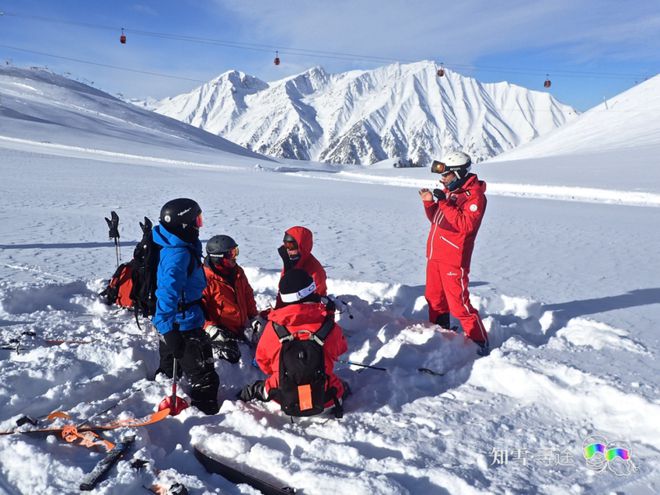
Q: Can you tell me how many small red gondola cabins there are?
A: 4